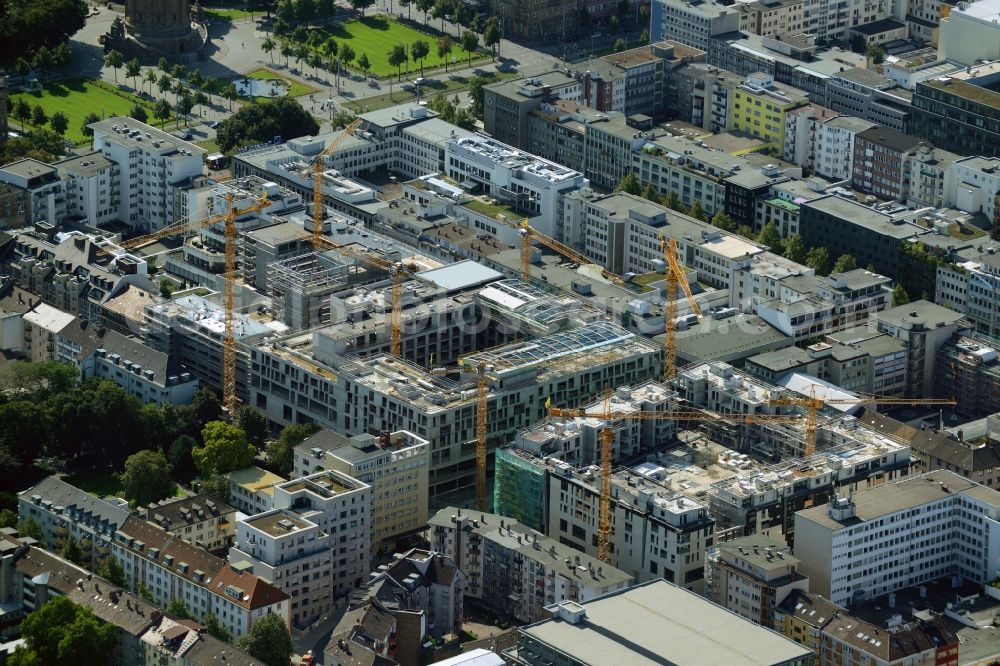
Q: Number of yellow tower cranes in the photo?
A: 8